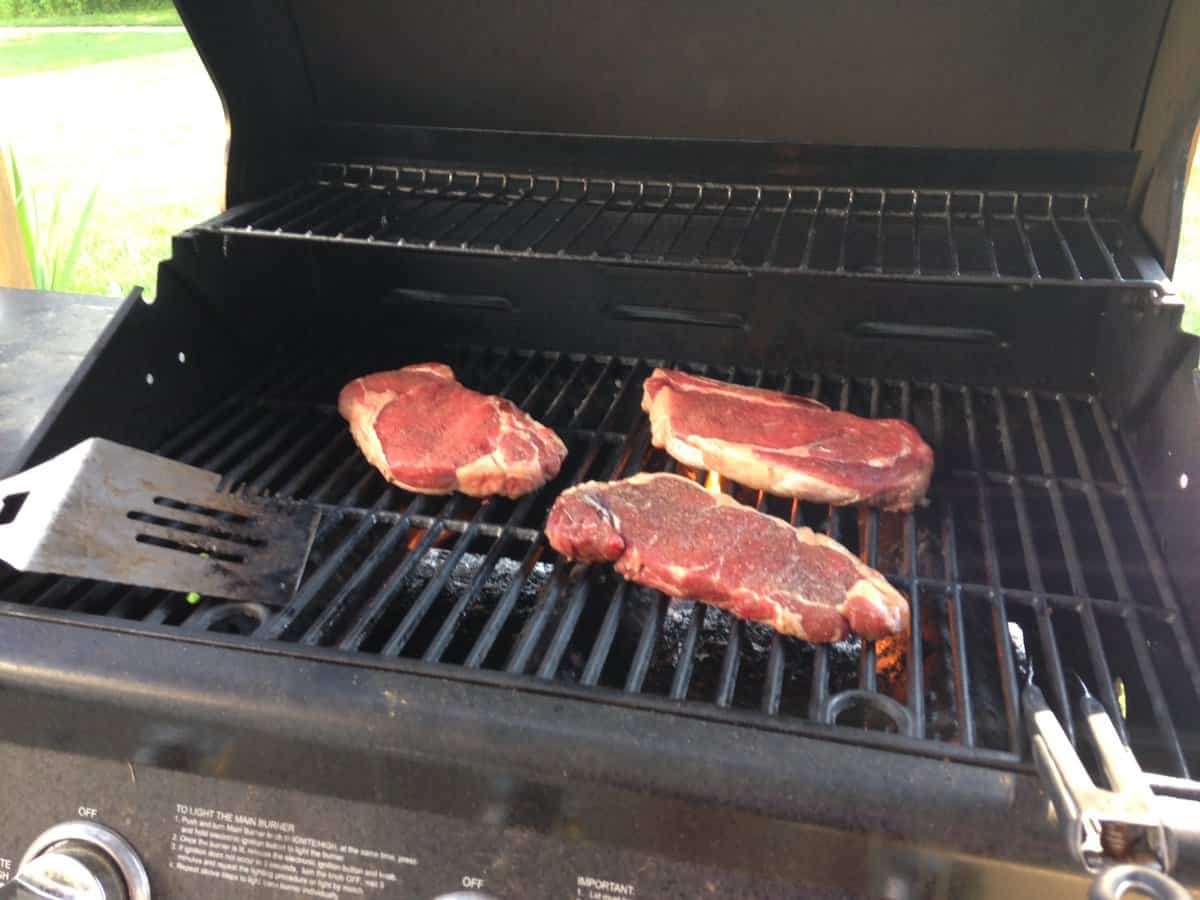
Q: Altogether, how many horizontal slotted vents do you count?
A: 3